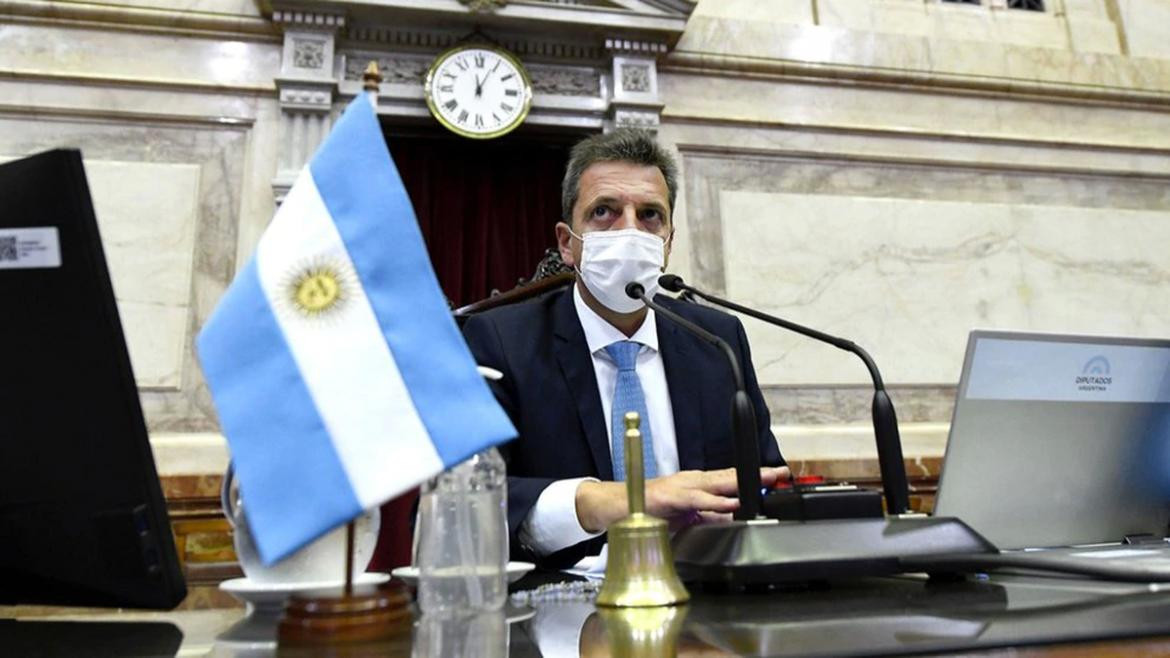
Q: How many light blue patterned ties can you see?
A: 1